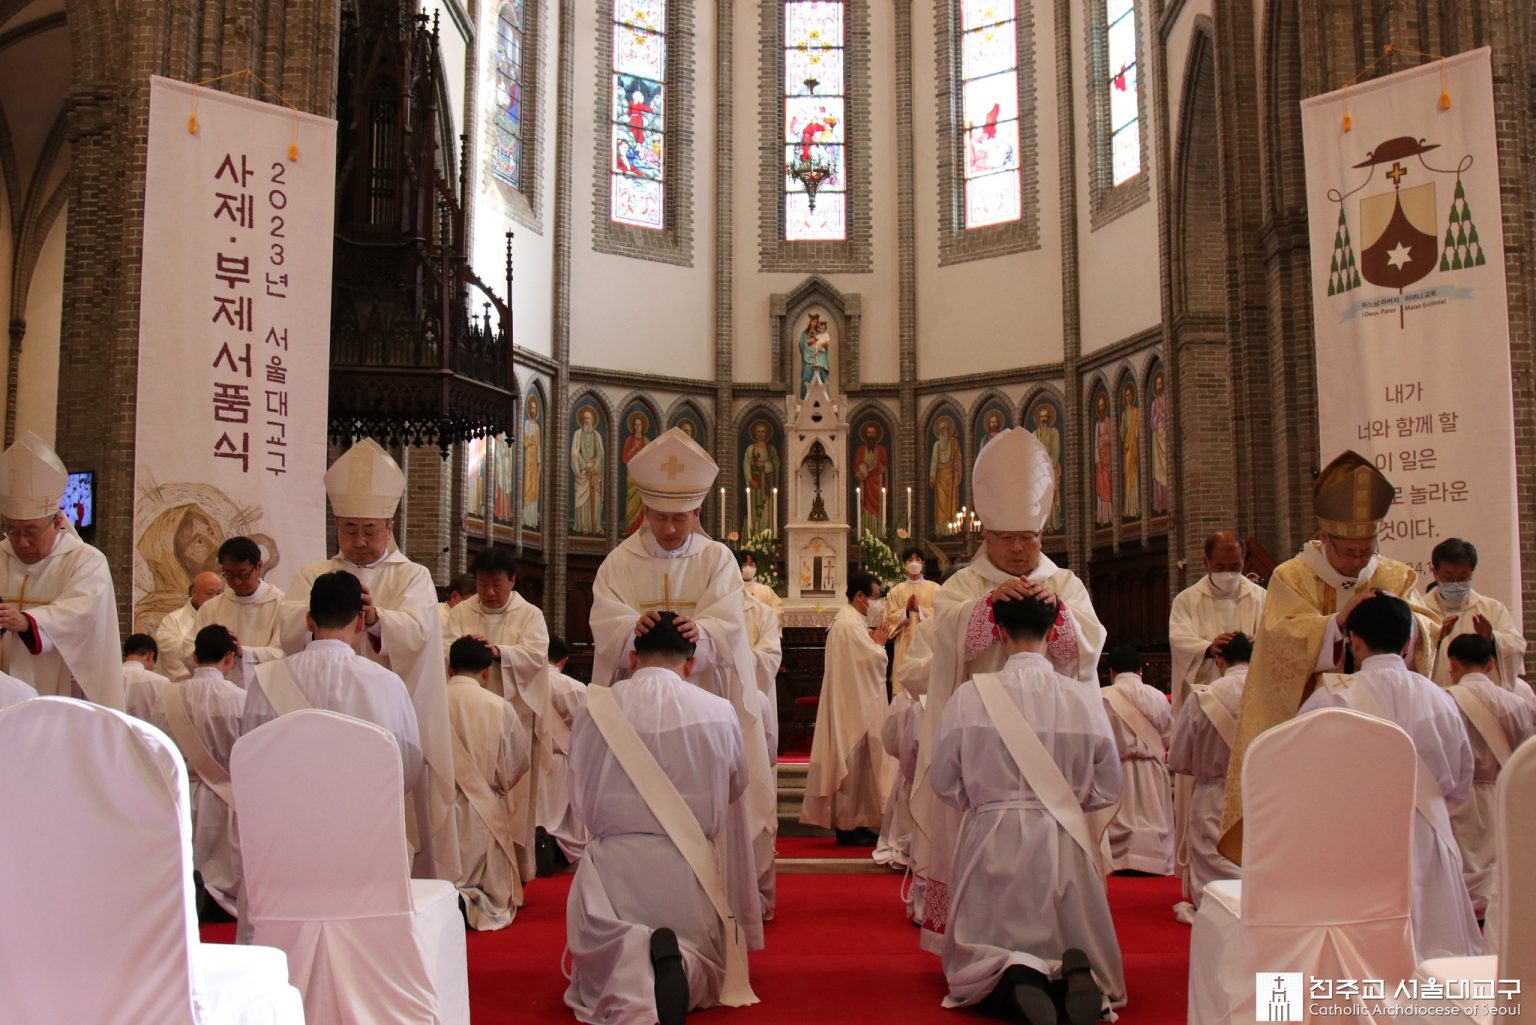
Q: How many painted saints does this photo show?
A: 14